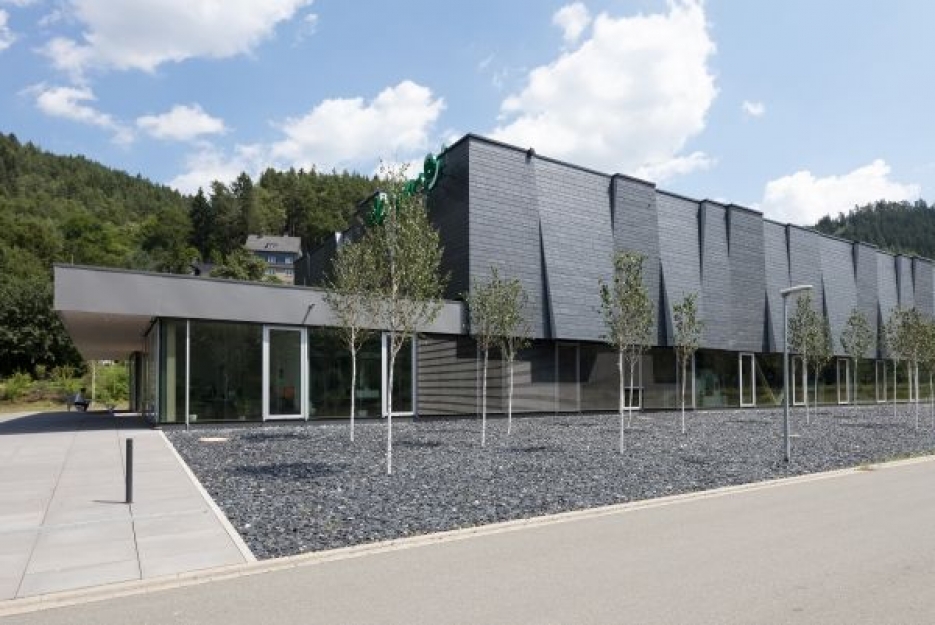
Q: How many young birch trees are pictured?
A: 13